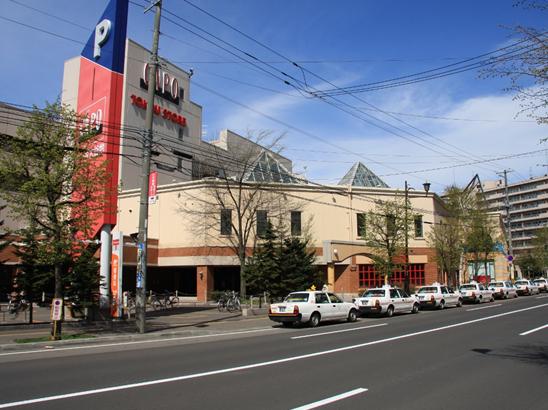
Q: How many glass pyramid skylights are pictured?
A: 2